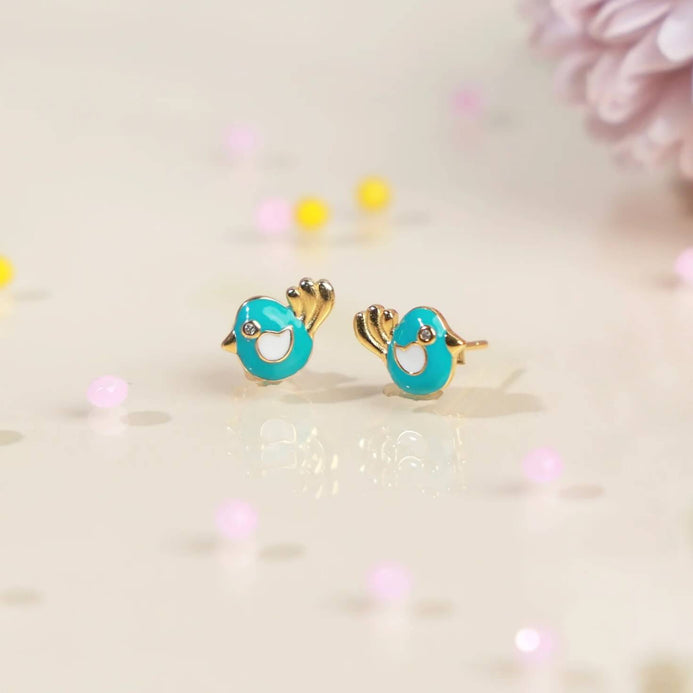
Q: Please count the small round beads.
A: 12